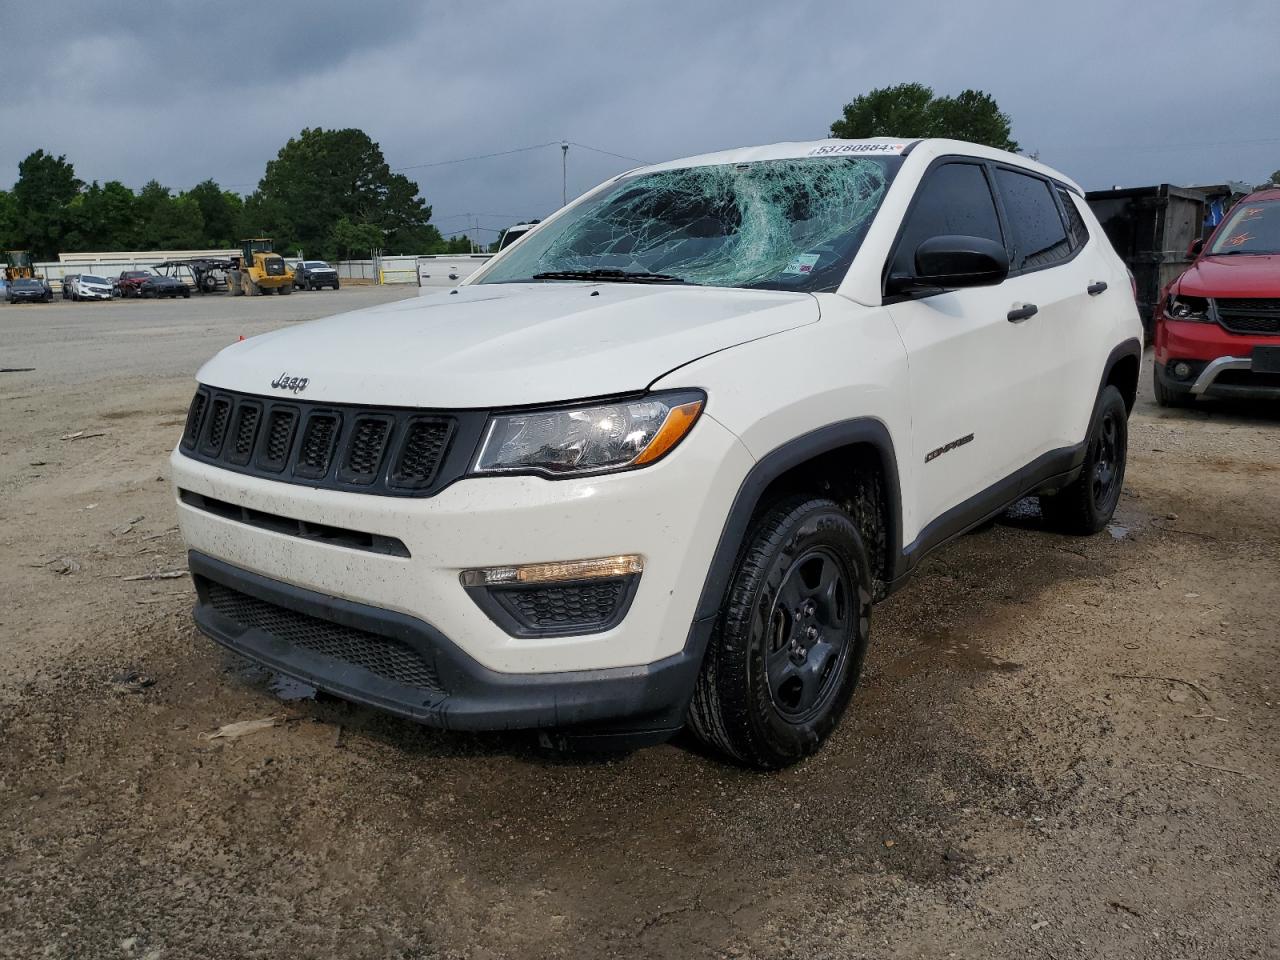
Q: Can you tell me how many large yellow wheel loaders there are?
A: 2